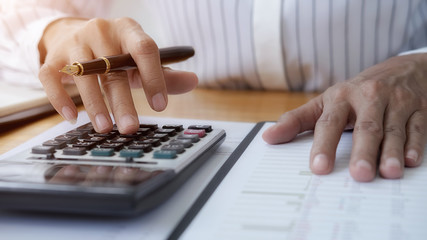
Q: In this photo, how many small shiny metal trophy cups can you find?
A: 0